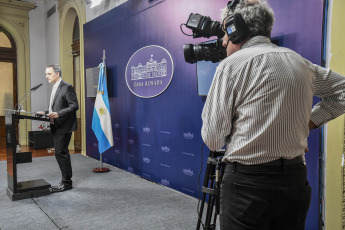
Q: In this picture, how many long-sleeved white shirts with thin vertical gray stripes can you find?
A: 1